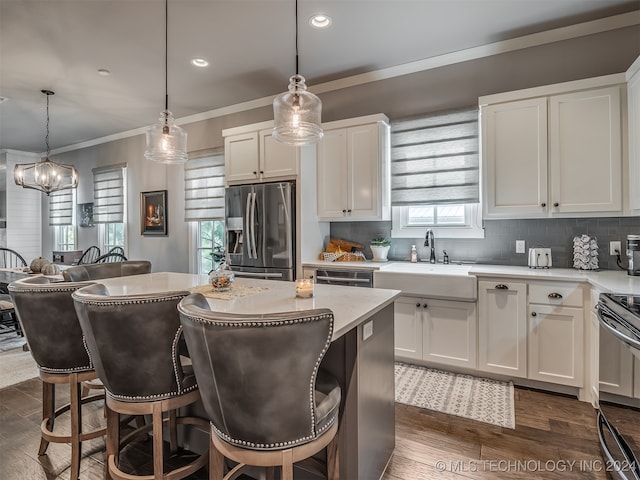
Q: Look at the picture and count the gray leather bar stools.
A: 4